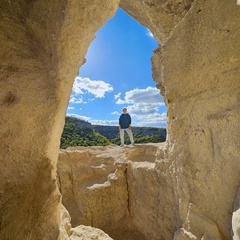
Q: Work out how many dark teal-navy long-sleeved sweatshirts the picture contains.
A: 1